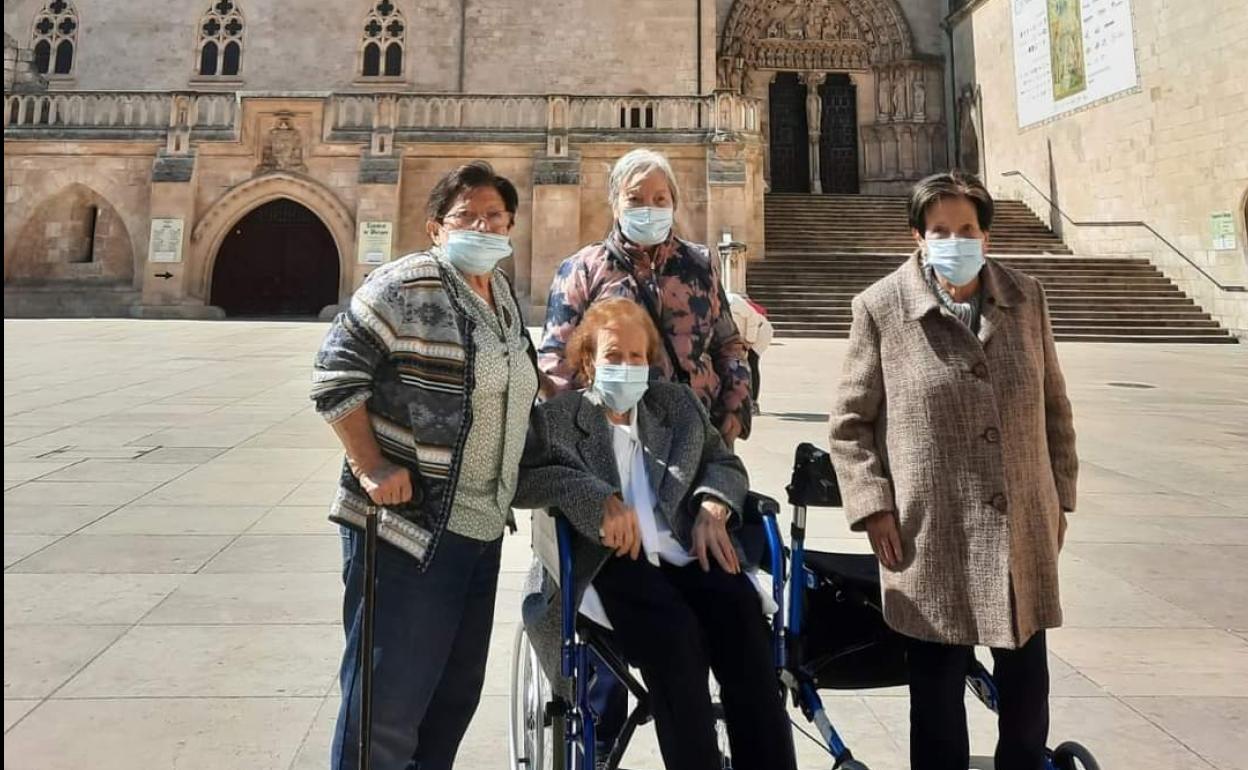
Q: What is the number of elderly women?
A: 4